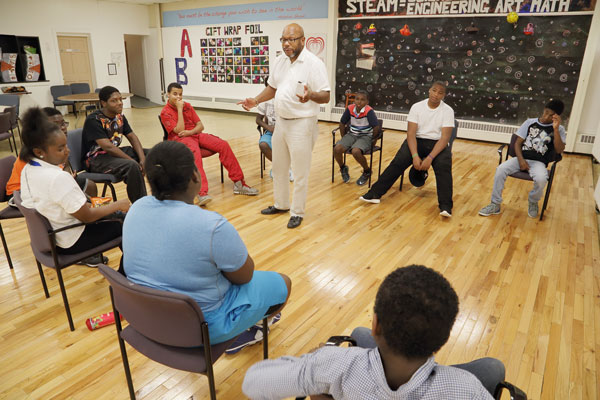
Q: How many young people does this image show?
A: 10